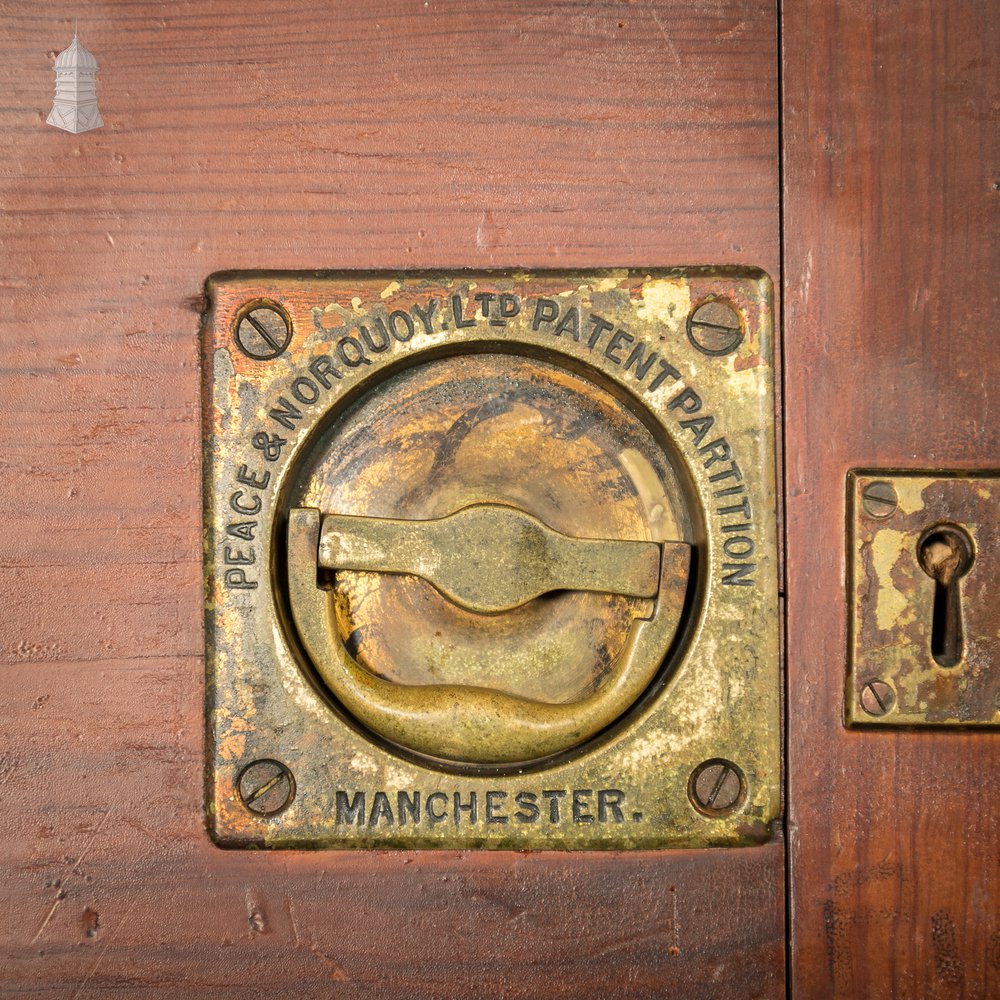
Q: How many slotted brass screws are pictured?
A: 6